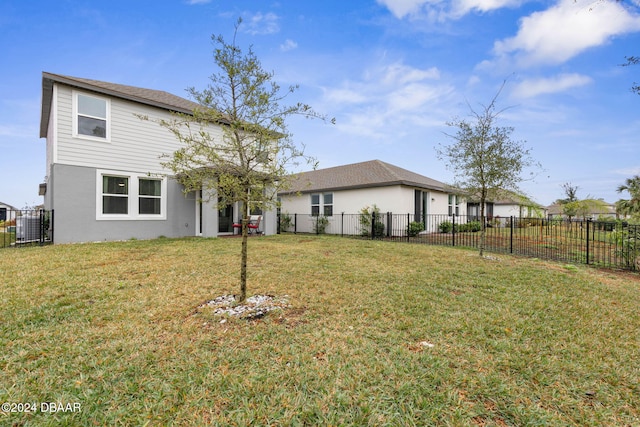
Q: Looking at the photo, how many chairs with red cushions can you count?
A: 2